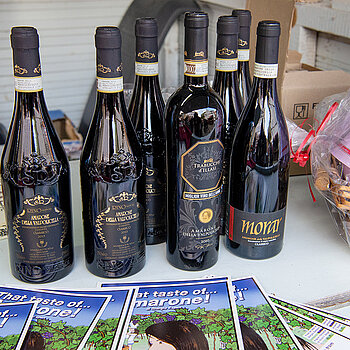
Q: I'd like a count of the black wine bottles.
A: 7